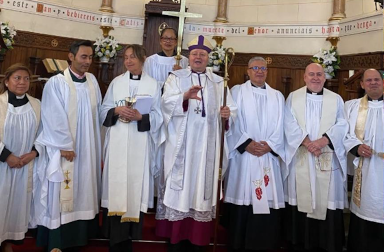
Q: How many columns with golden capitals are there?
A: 3